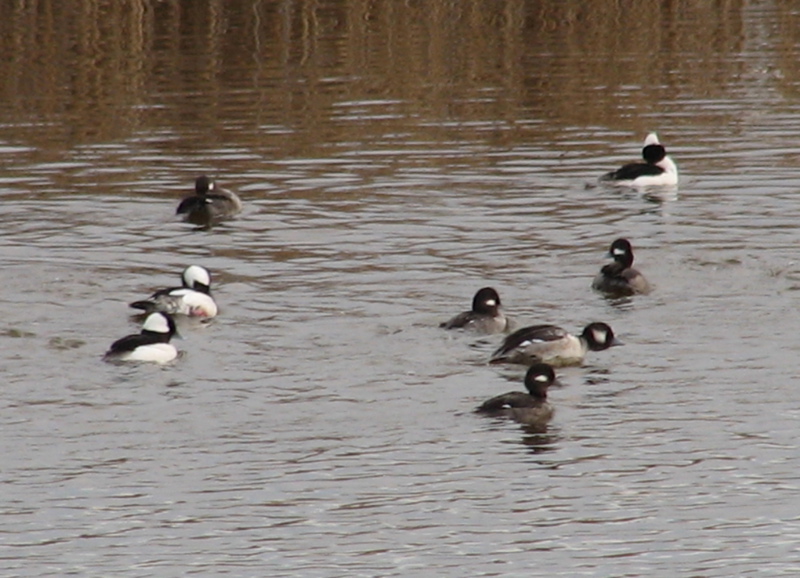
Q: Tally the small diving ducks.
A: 8